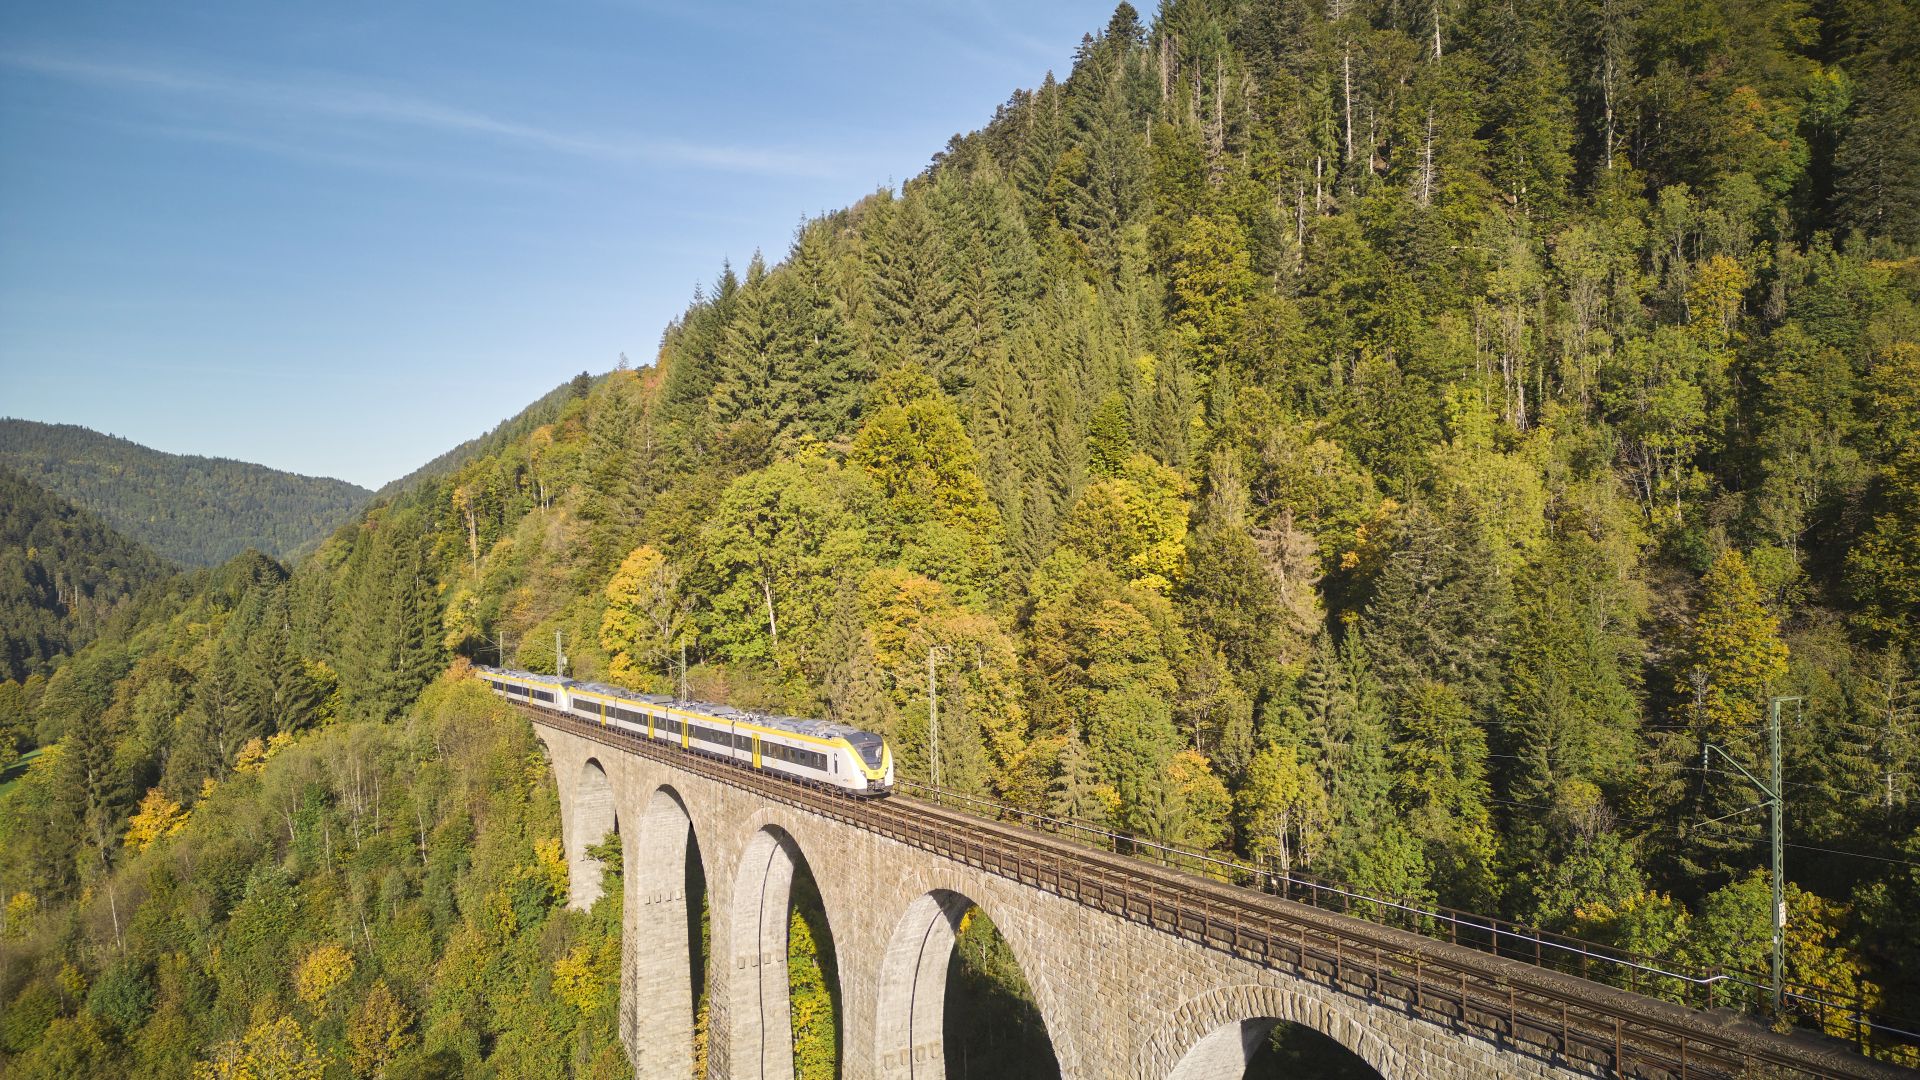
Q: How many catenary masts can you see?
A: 5